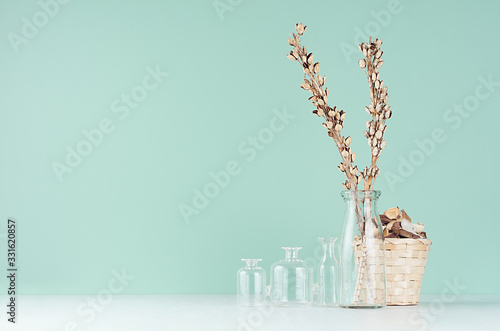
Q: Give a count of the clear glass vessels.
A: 4